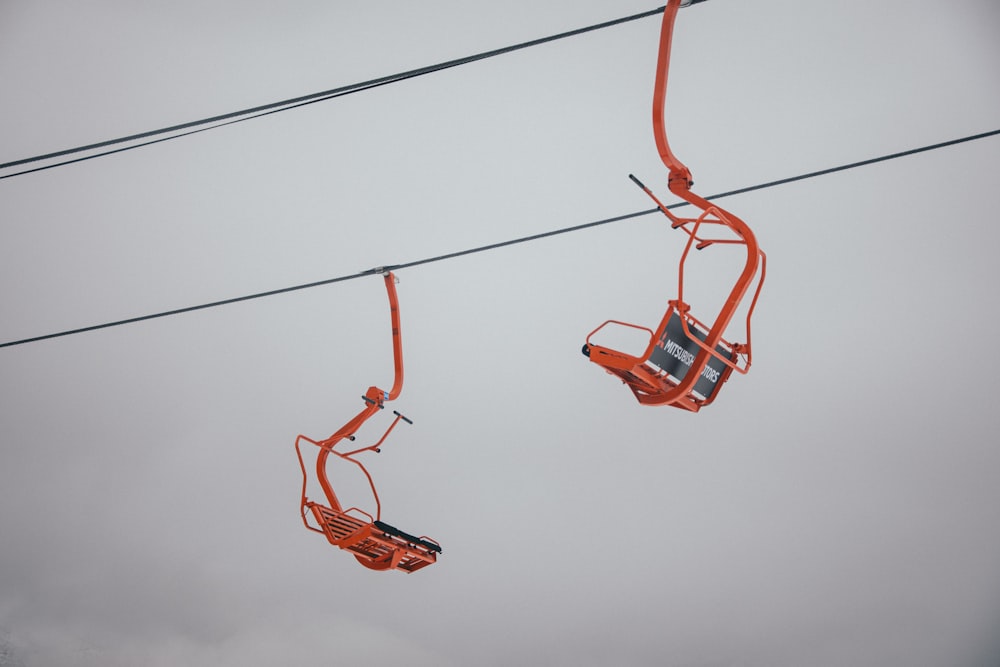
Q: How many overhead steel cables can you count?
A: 3